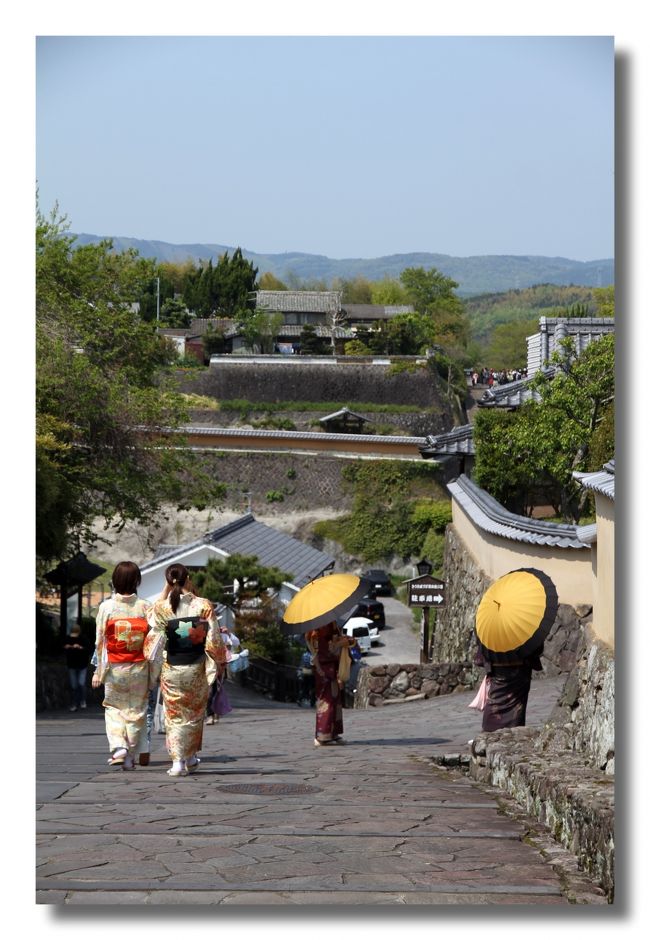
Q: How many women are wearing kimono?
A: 4